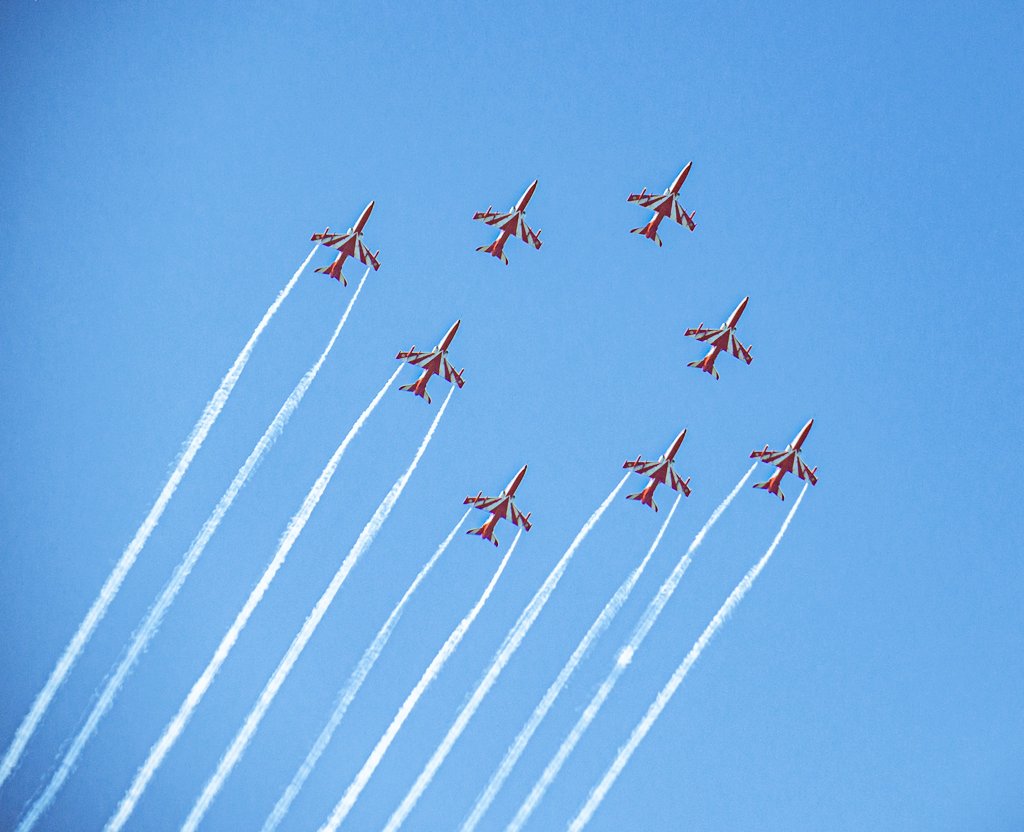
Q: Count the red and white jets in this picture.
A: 8